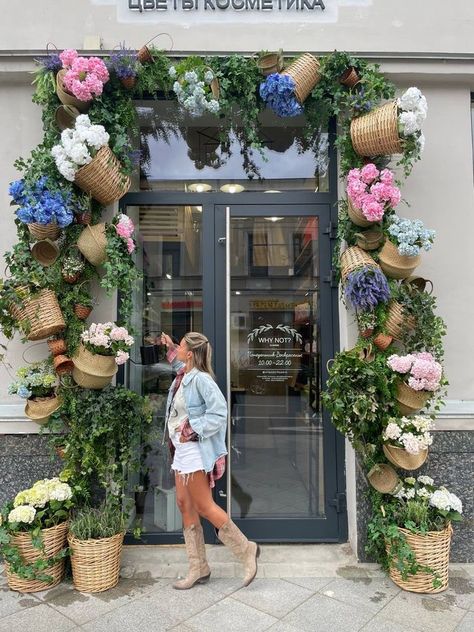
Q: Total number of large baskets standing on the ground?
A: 3